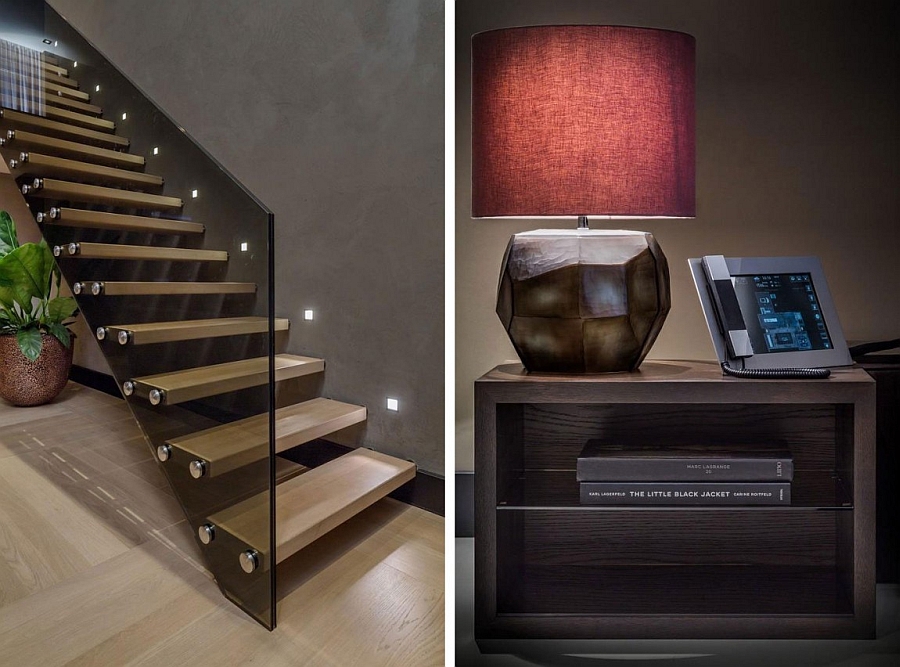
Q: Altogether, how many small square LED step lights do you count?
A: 9